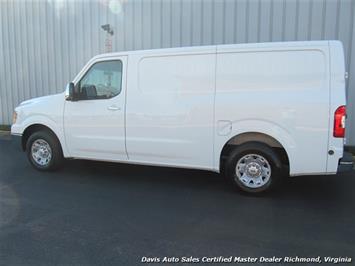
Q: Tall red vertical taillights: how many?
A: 1